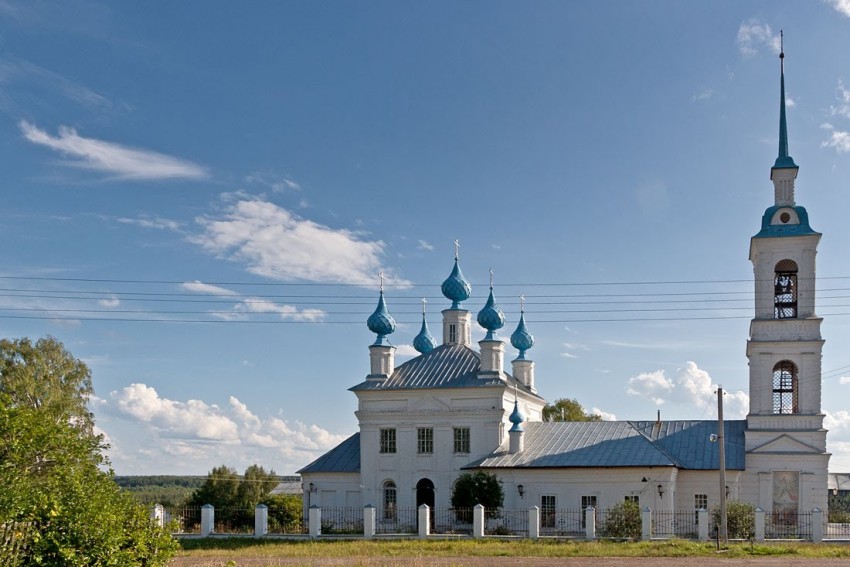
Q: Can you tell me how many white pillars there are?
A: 13